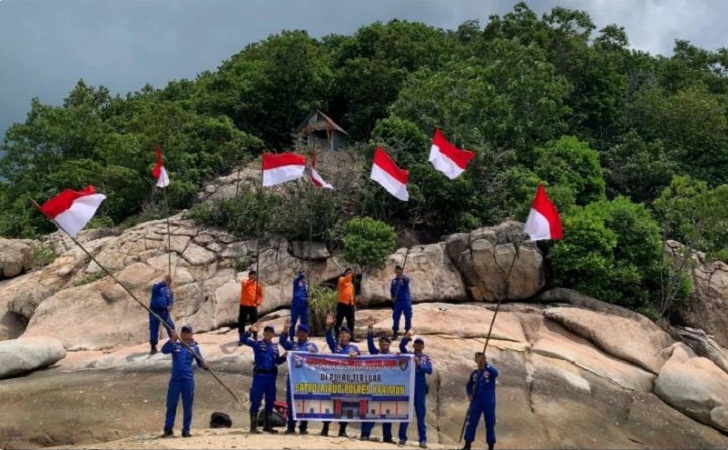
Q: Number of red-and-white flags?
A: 7